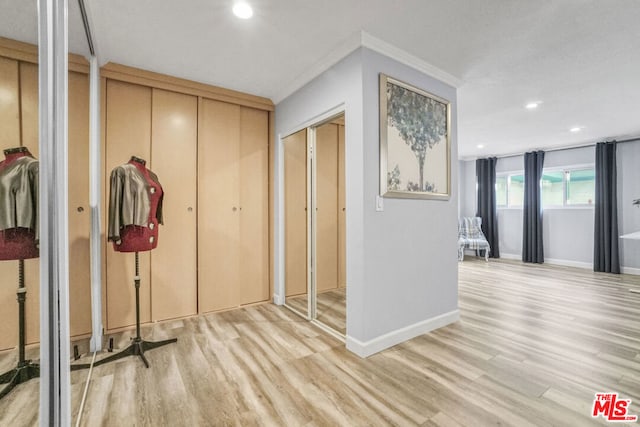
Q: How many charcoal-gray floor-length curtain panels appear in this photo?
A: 3